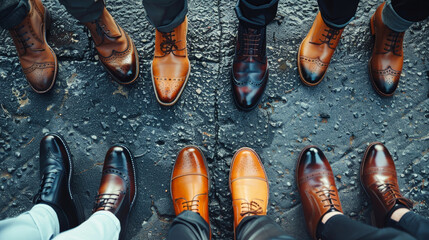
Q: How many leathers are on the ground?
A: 12